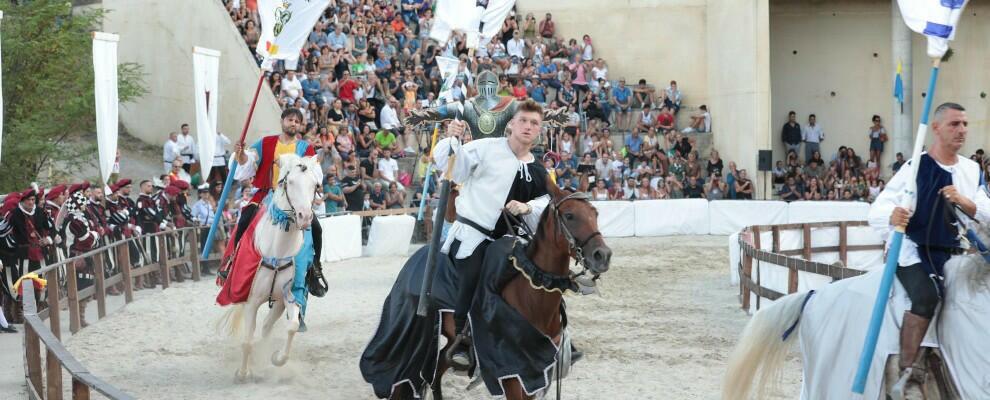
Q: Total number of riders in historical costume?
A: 3